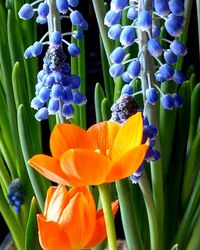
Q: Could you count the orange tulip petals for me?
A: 12